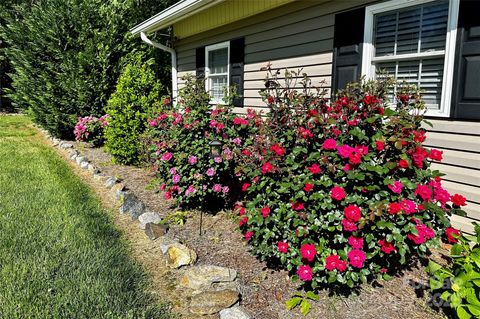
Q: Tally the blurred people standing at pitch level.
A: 0